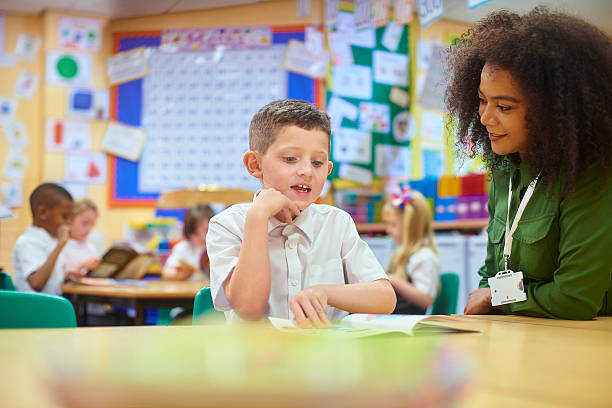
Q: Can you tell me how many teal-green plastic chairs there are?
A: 4